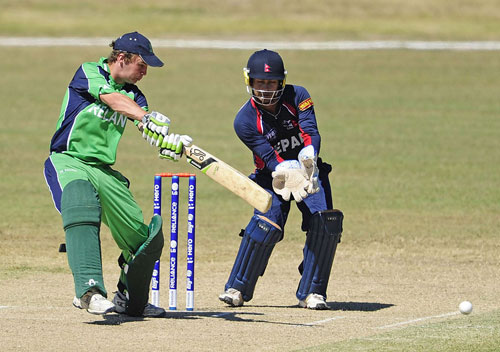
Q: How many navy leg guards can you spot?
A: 2